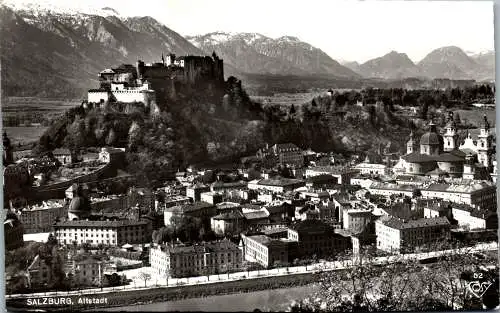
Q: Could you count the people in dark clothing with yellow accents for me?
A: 0